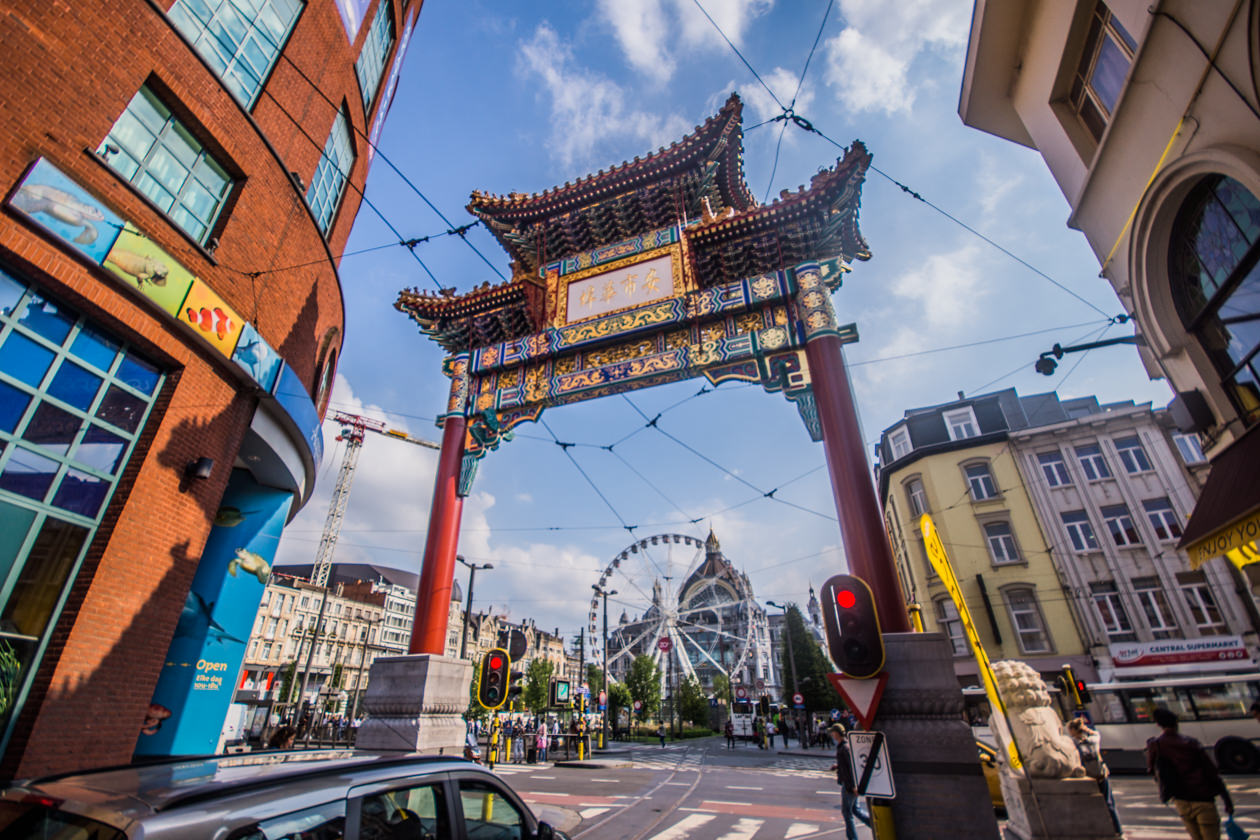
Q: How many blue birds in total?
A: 0